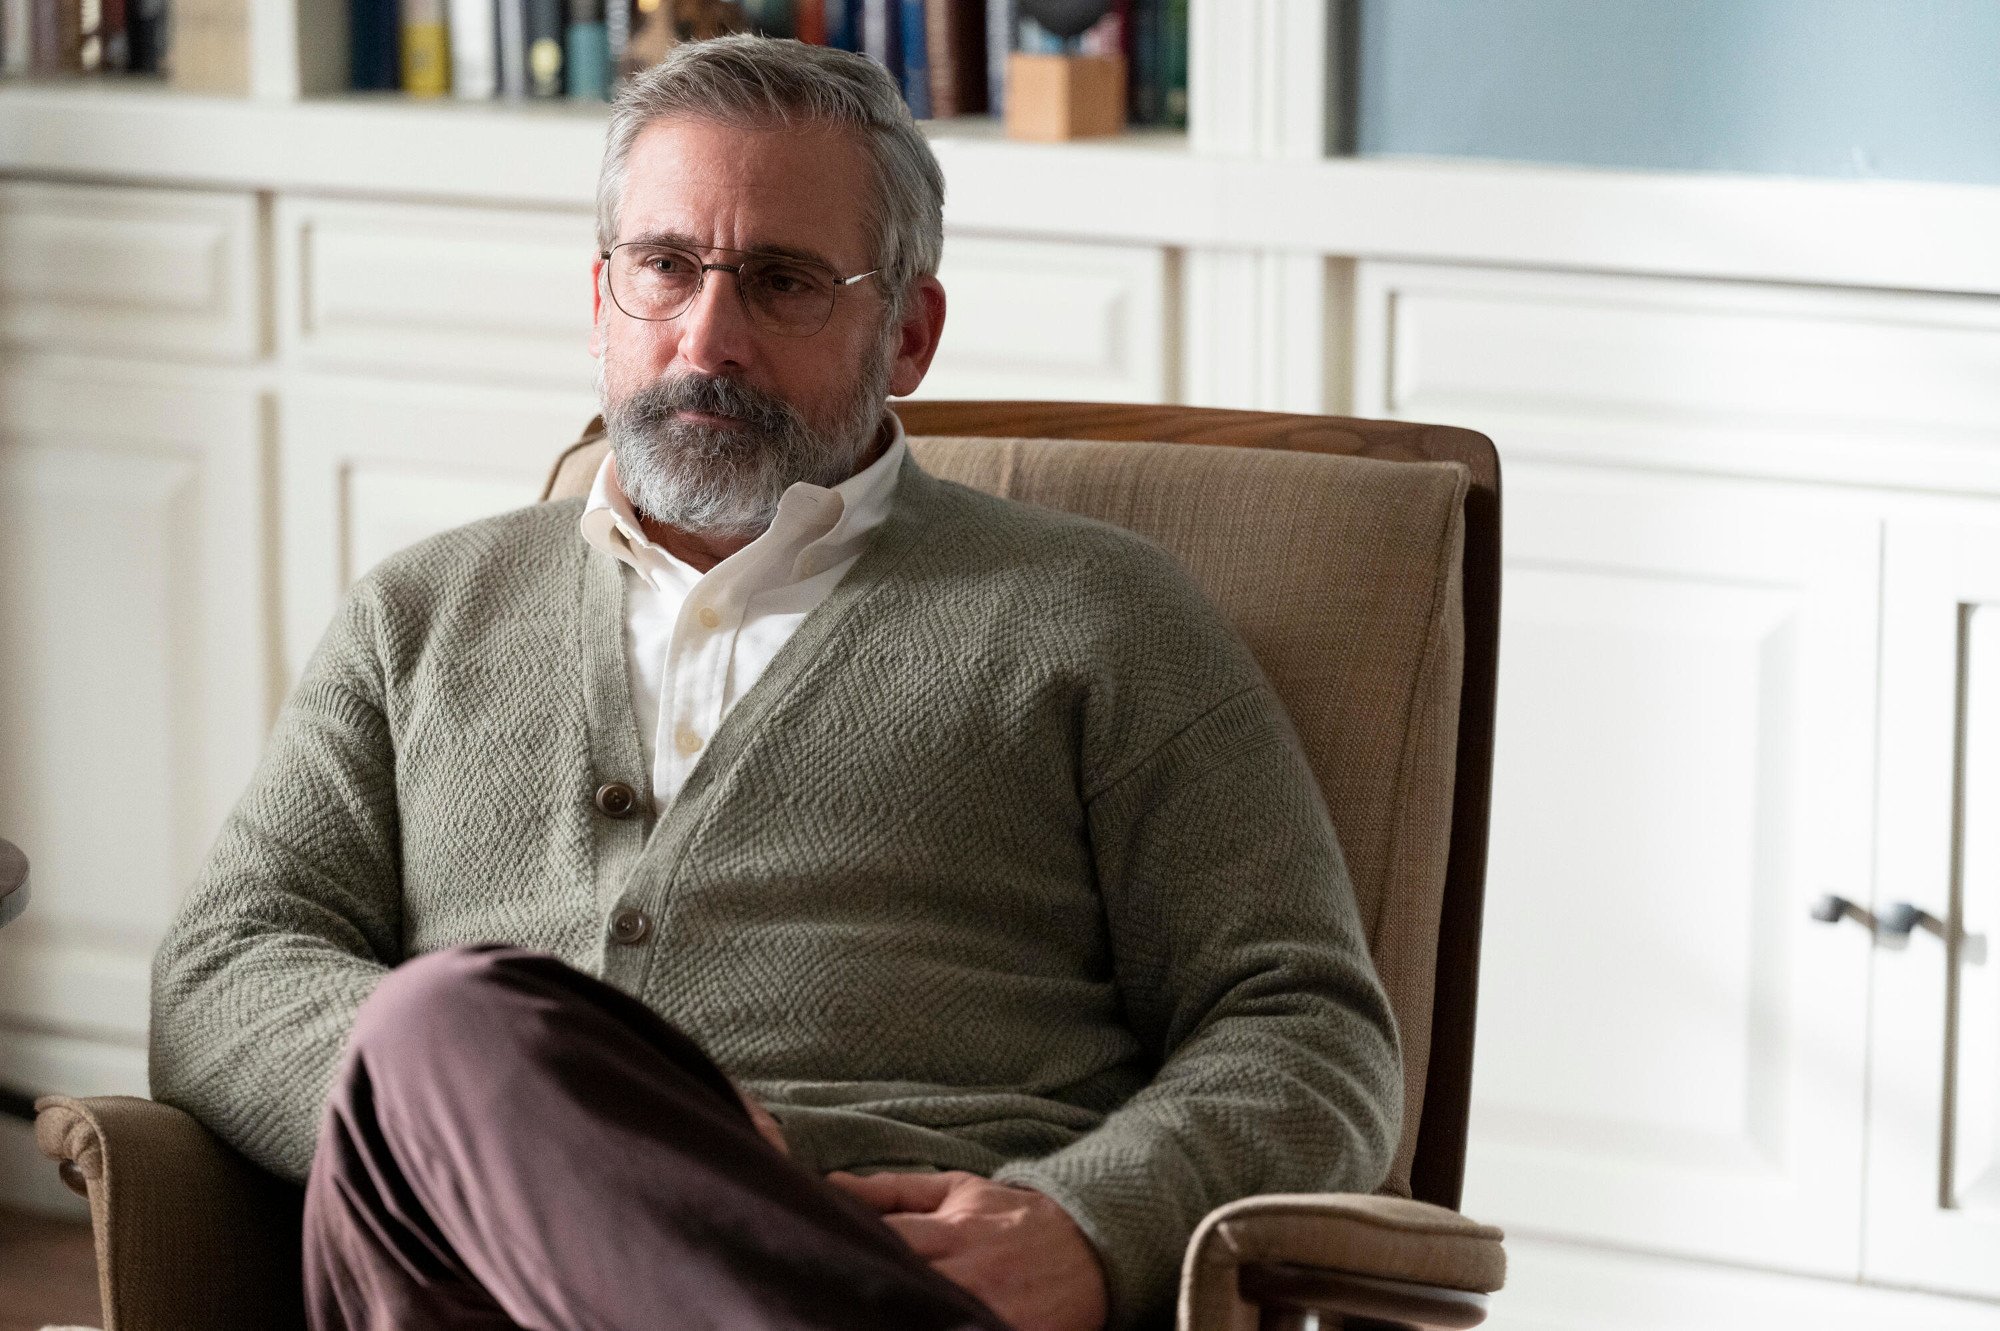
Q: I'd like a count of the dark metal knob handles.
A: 2